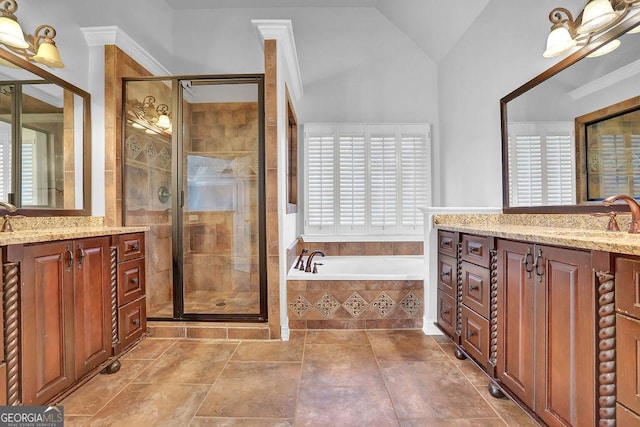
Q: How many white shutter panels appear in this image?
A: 4